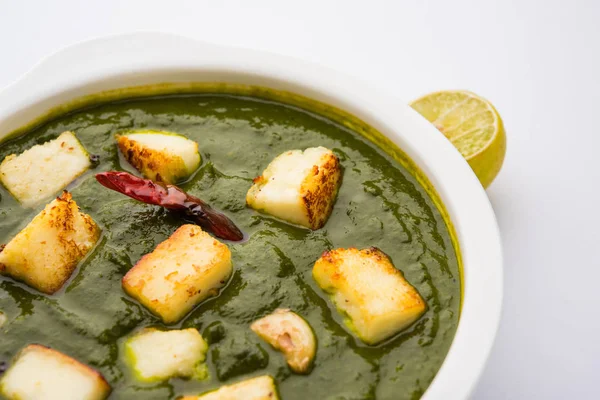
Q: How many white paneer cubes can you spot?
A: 9